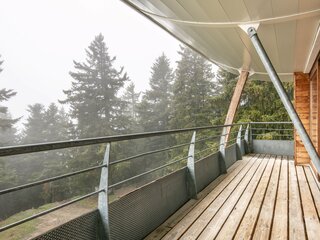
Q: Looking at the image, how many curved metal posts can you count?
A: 5